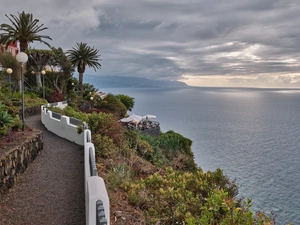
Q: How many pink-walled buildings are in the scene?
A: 1